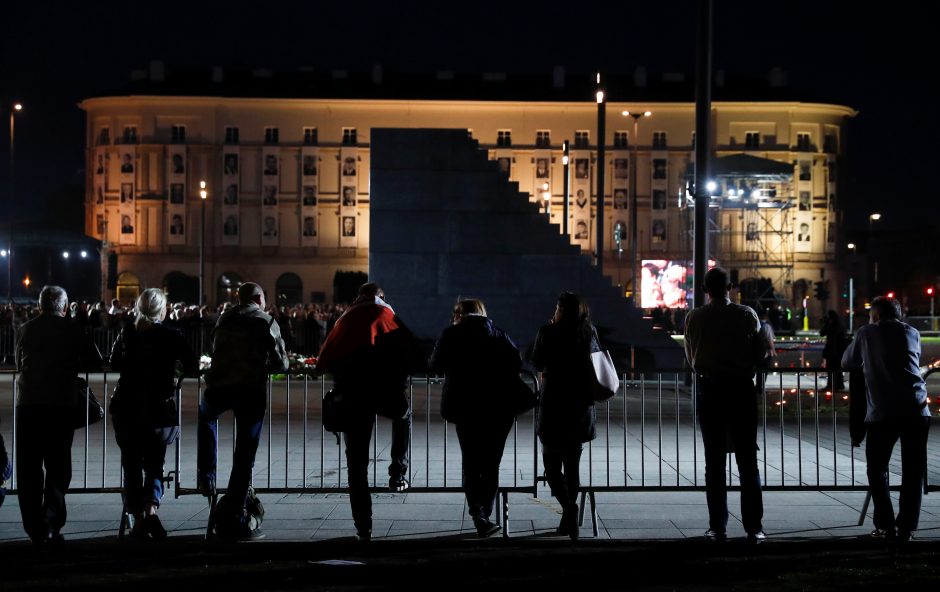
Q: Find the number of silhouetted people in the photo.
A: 8